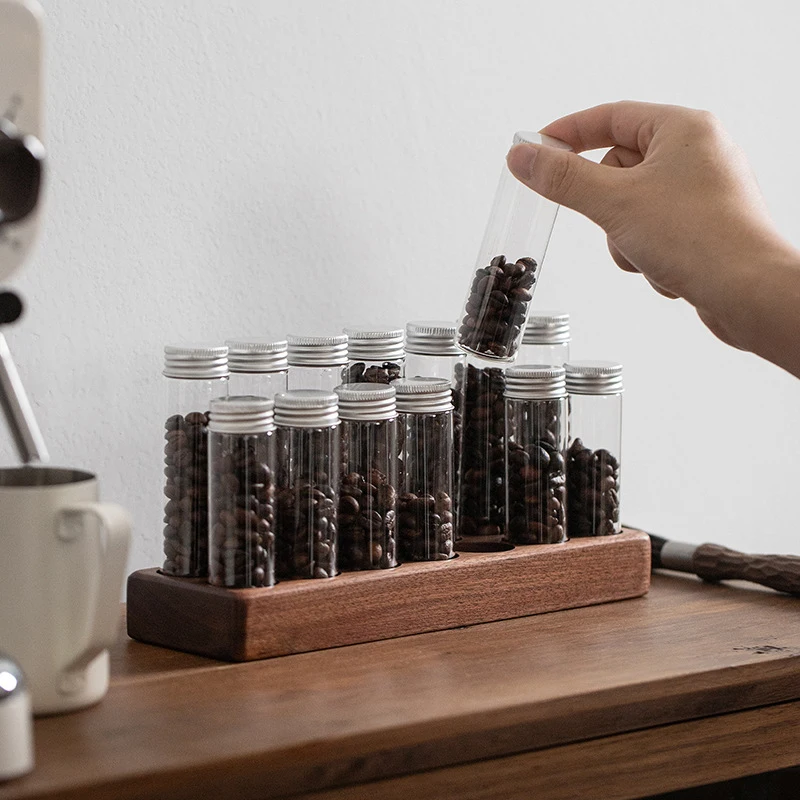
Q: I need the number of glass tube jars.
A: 14